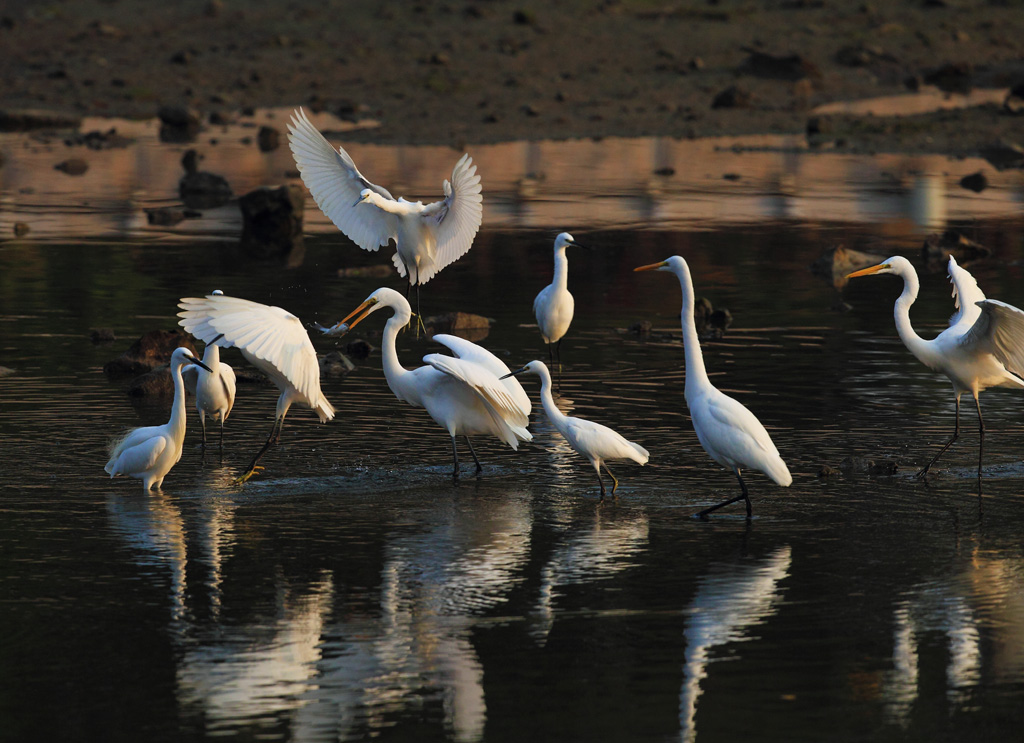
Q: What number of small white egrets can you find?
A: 6